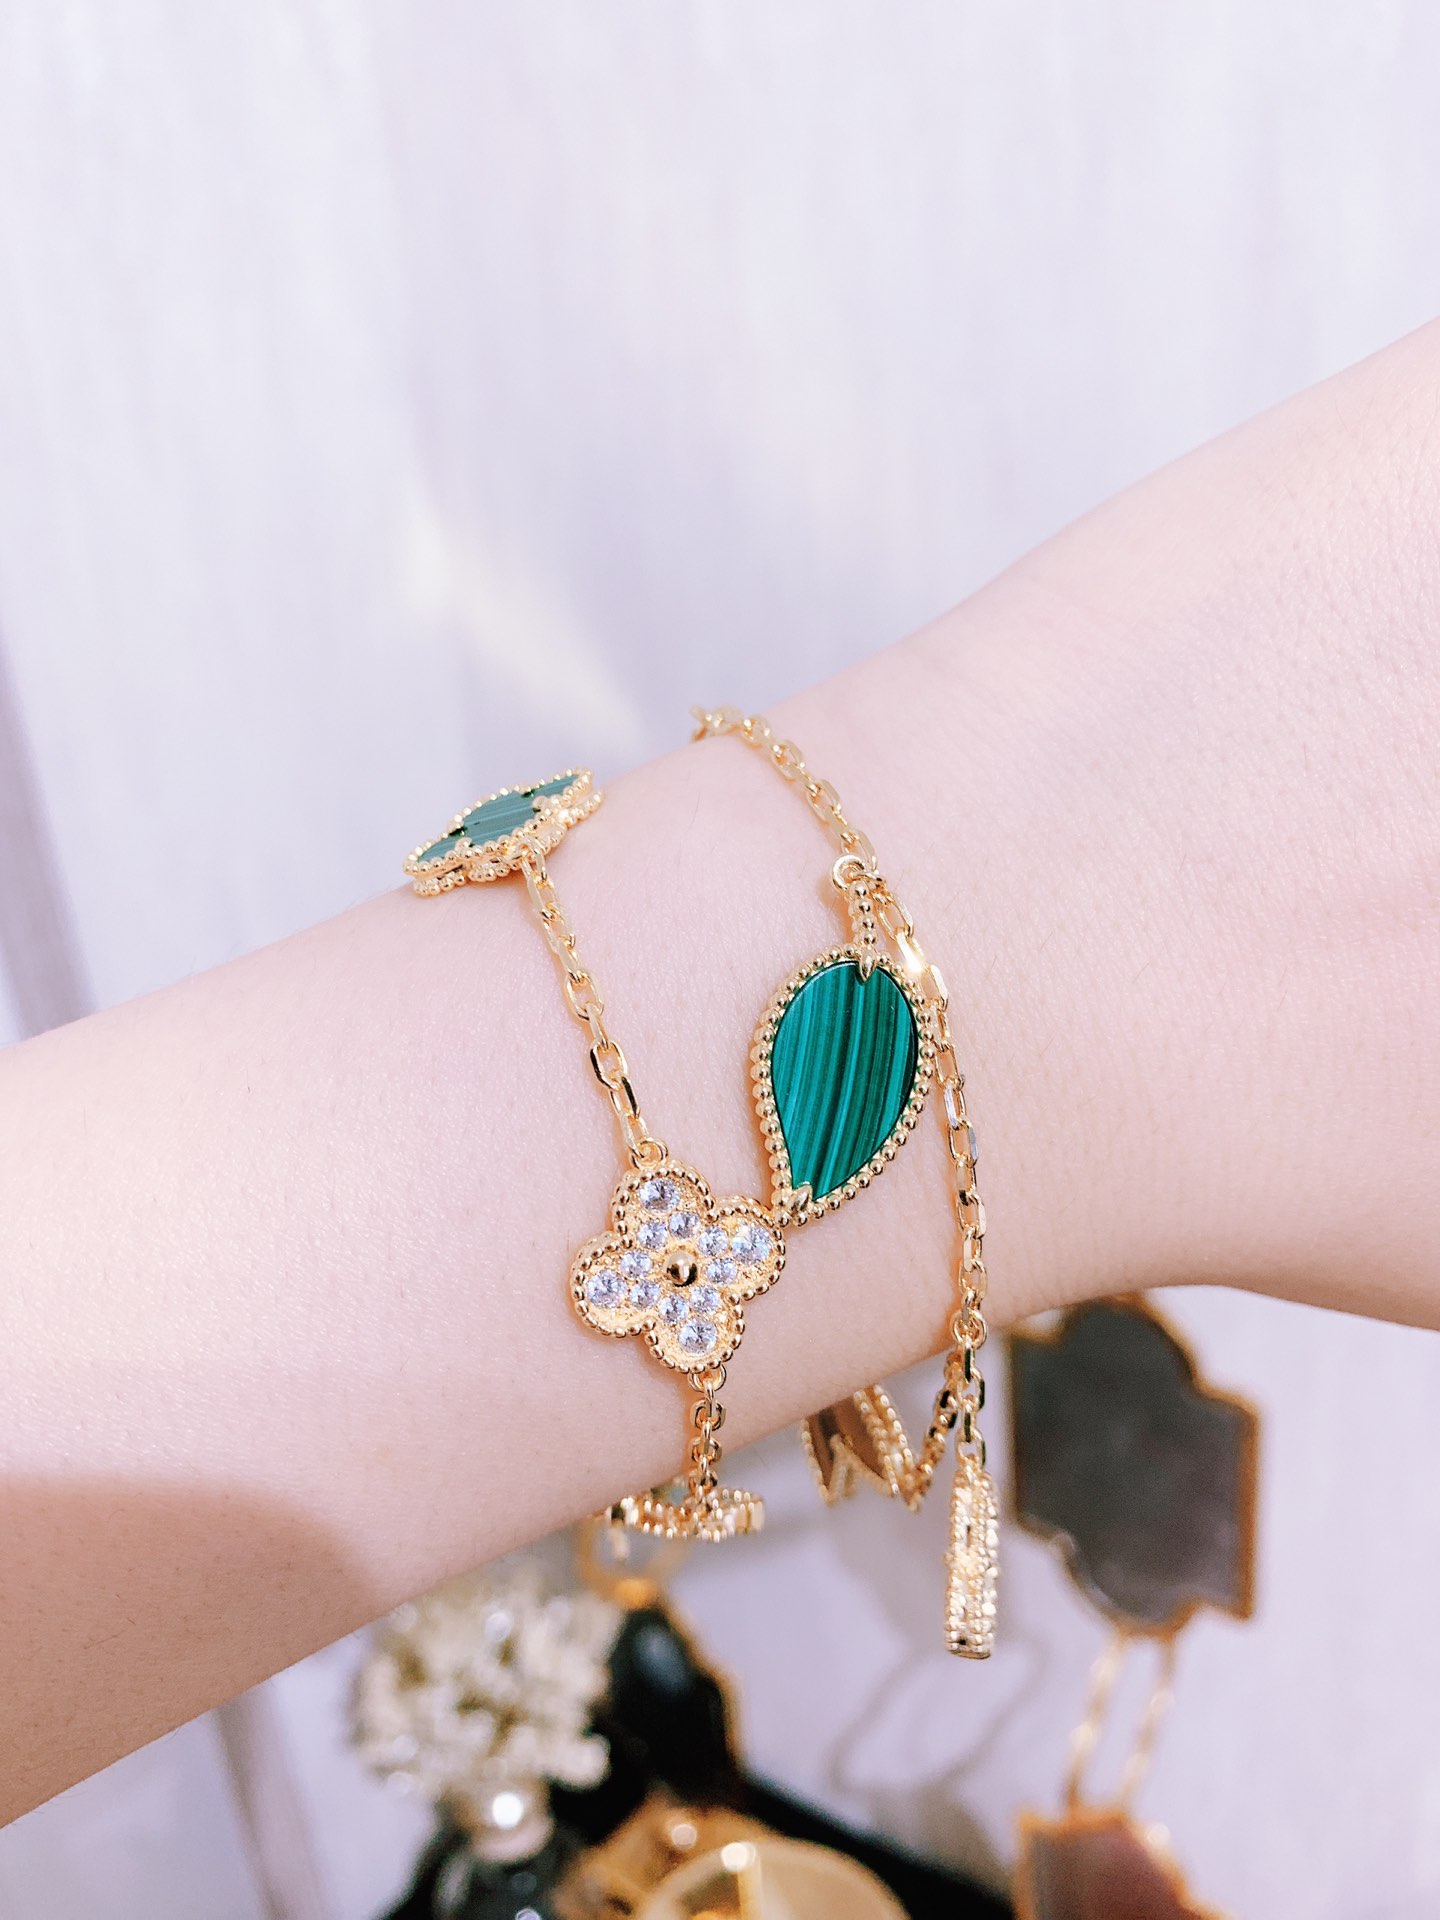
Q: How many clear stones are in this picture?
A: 12